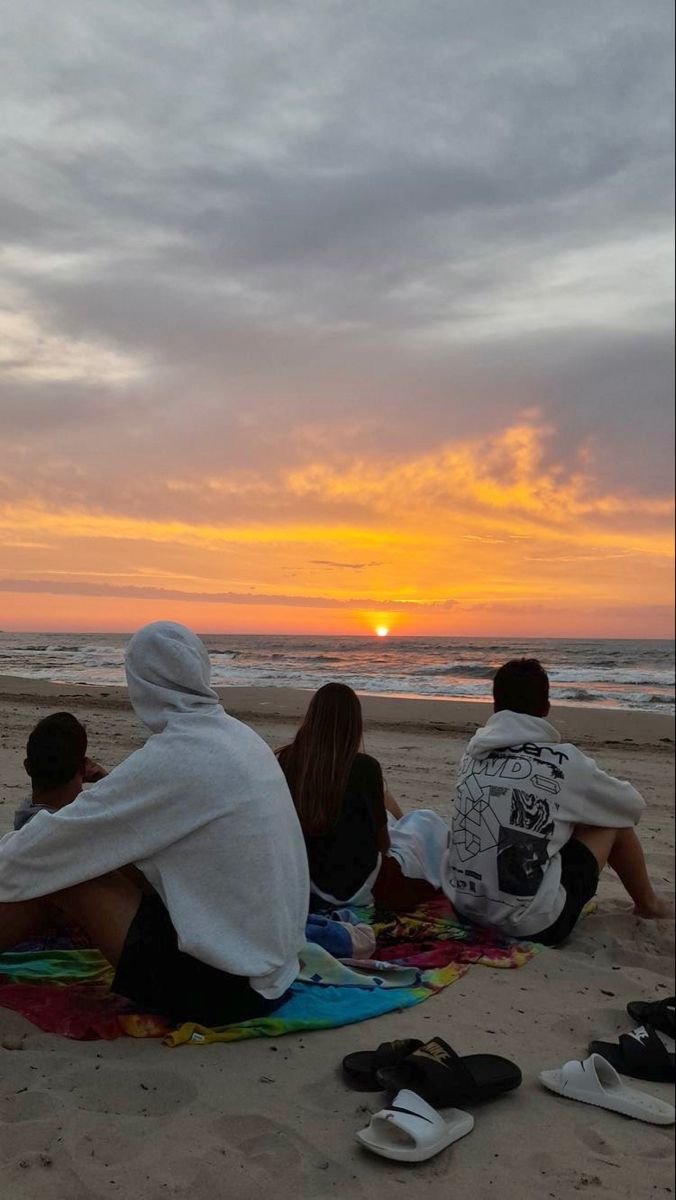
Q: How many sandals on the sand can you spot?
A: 6